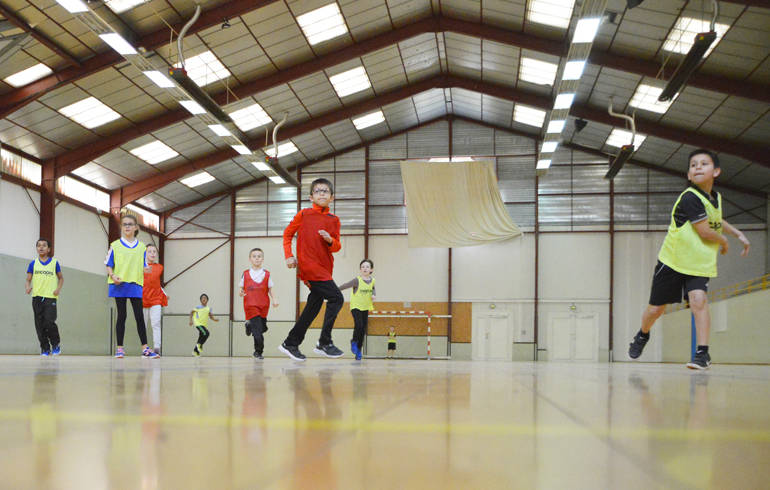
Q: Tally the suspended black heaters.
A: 4